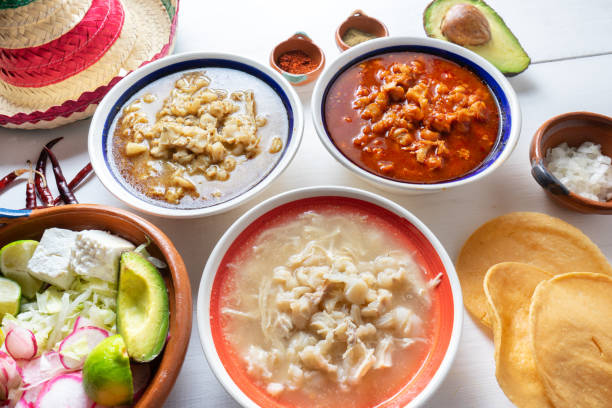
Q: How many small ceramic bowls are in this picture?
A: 3